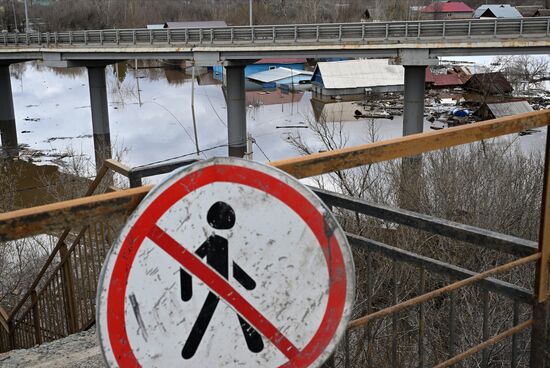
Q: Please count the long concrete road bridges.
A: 1